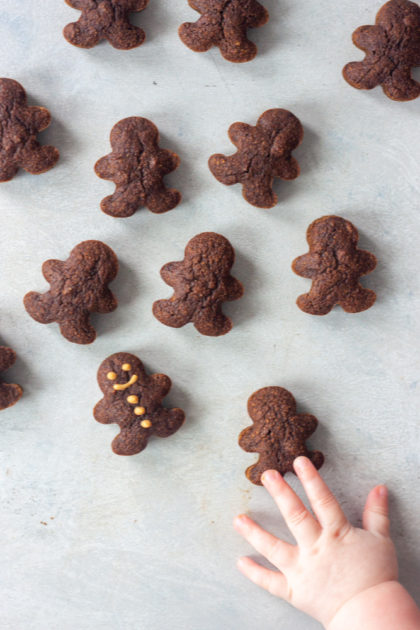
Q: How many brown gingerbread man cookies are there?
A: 12